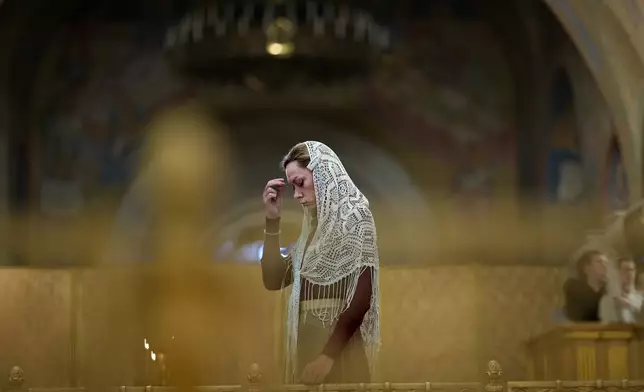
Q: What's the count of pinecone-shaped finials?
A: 3